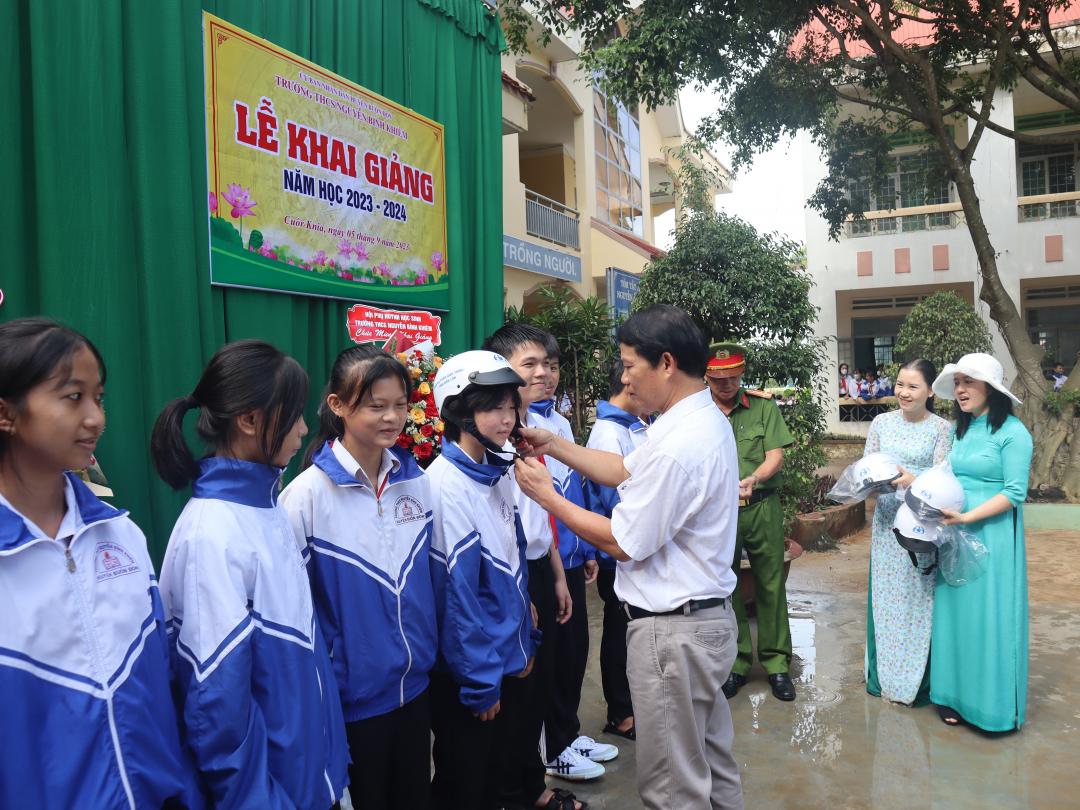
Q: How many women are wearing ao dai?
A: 2